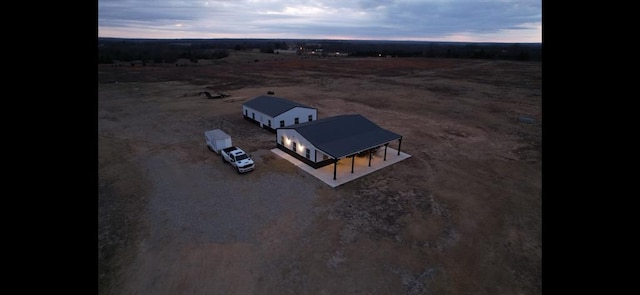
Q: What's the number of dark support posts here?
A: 5